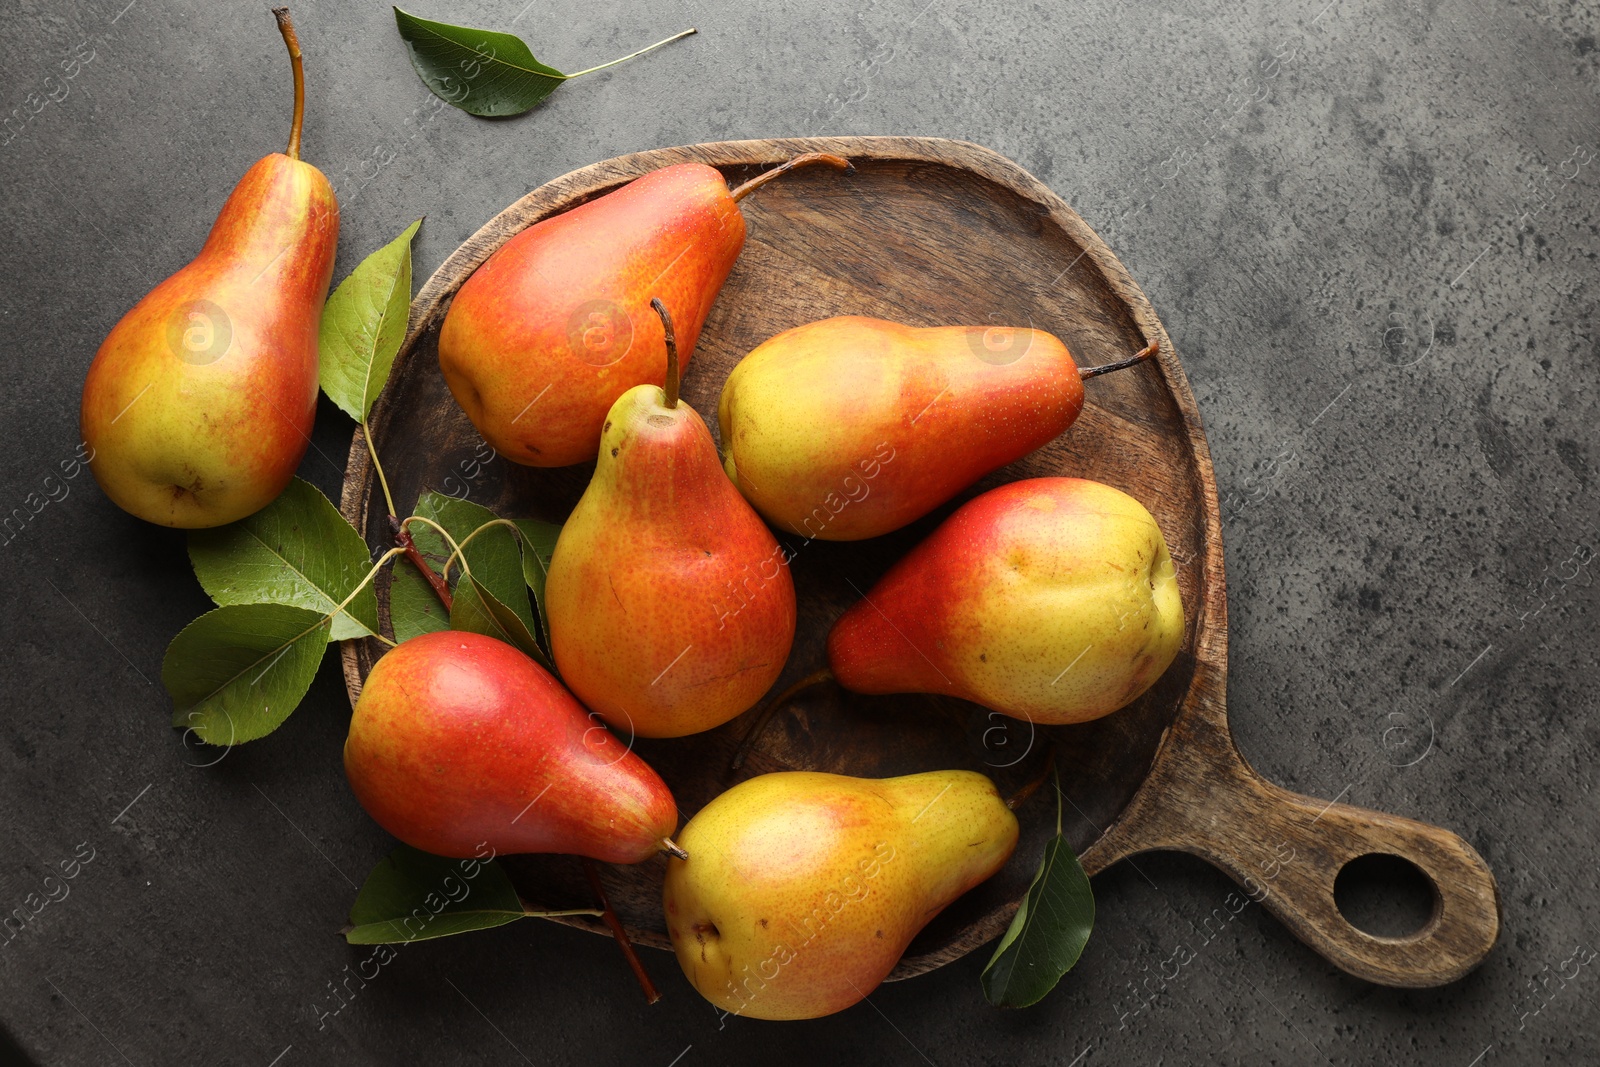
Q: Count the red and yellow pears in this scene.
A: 7